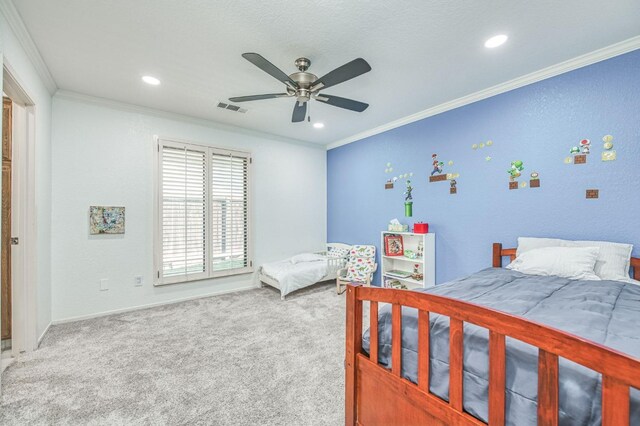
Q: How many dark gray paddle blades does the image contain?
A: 5